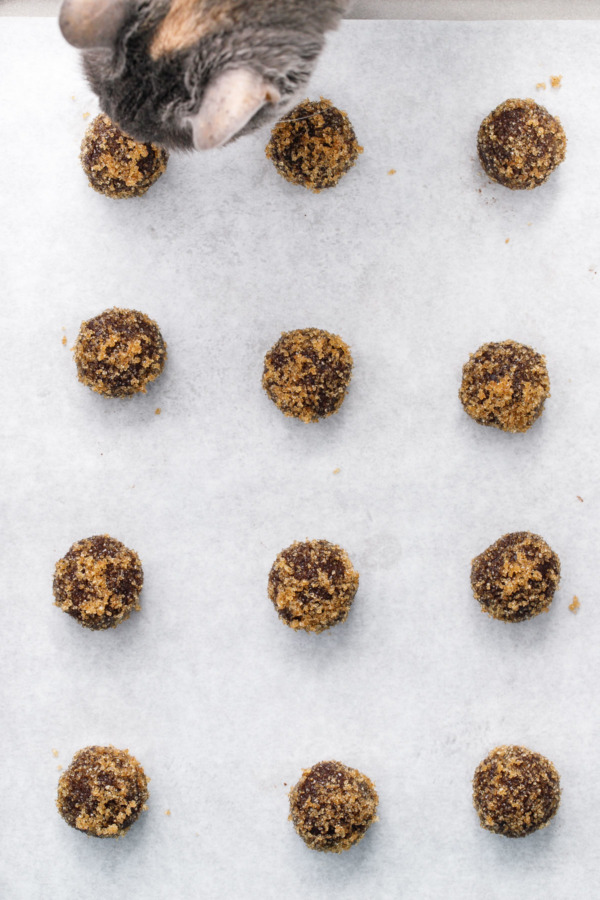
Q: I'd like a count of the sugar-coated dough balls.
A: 12